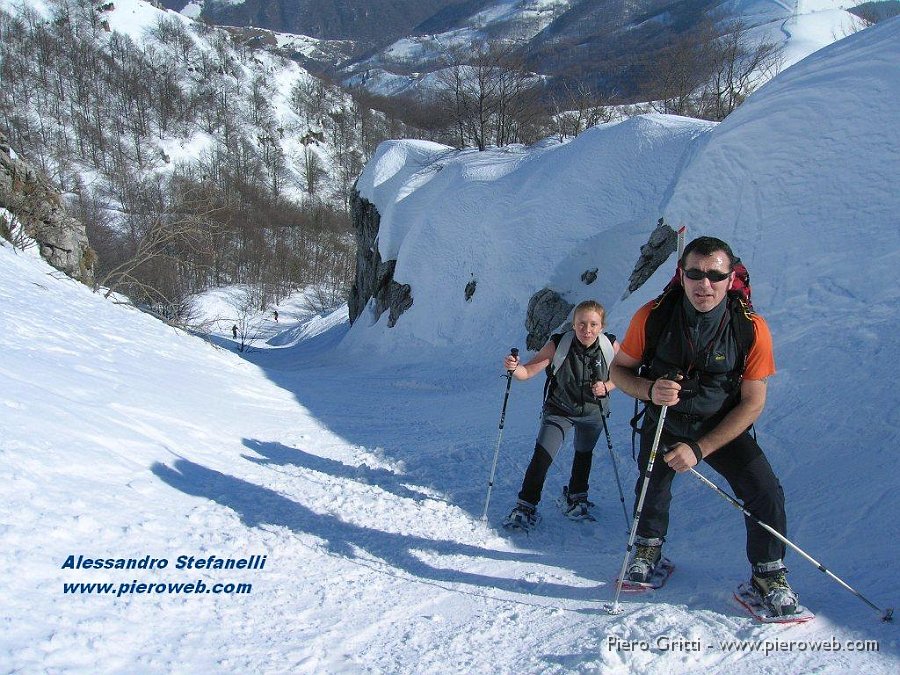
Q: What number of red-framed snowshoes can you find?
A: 2